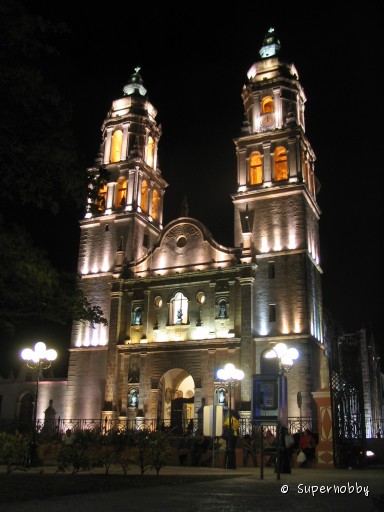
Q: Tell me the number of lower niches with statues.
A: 2